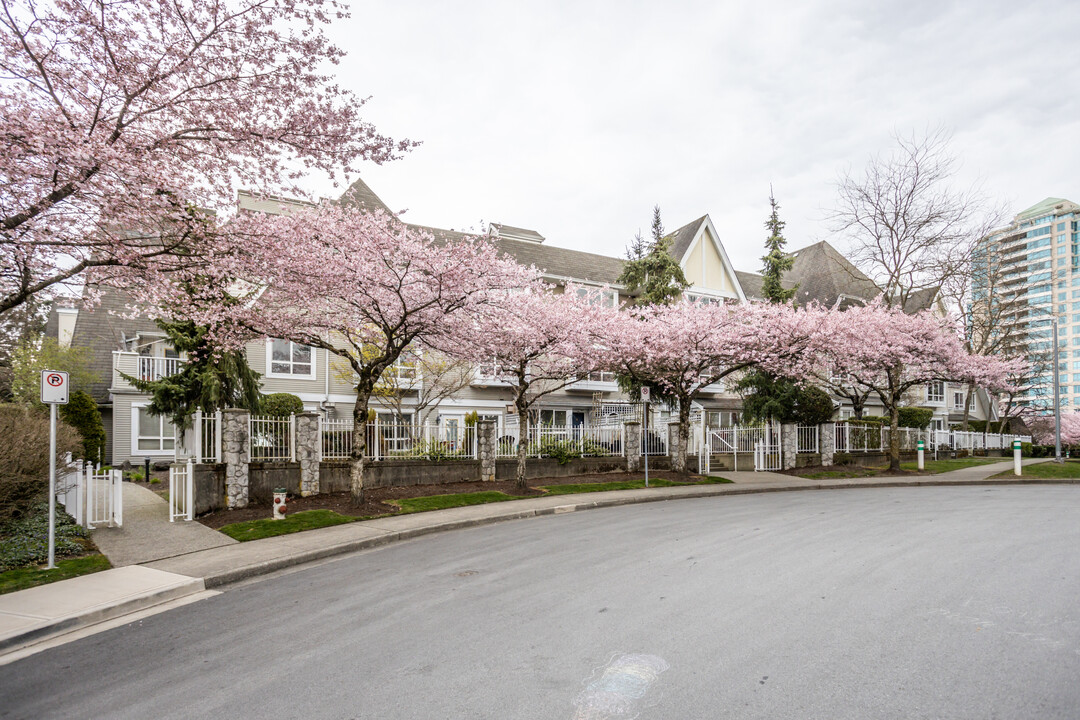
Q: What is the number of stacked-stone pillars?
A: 7